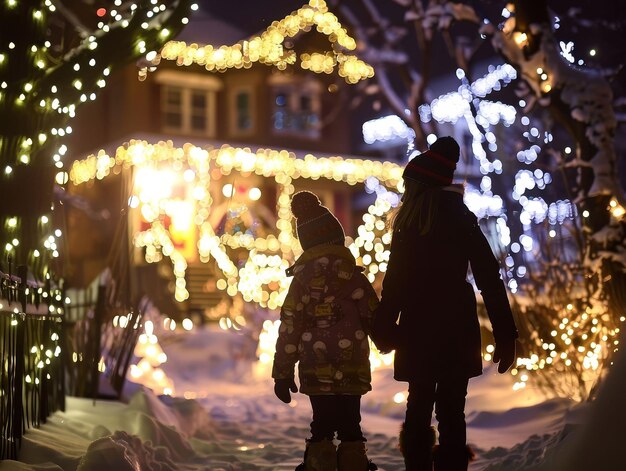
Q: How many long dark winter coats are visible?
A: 1